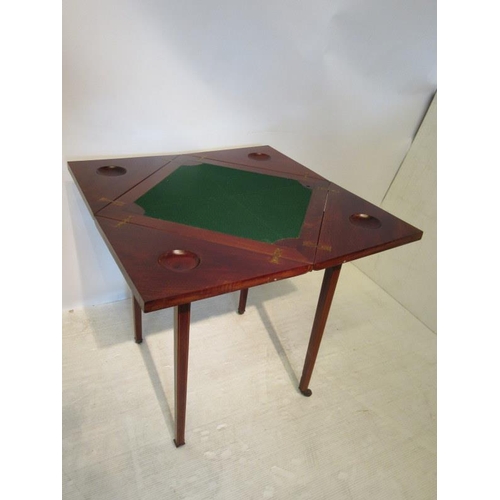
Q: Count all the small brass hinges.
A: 8